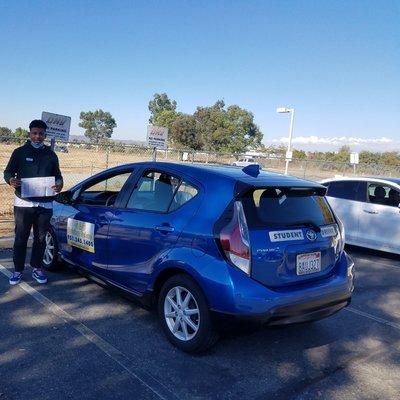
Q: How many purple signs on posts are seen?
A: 0